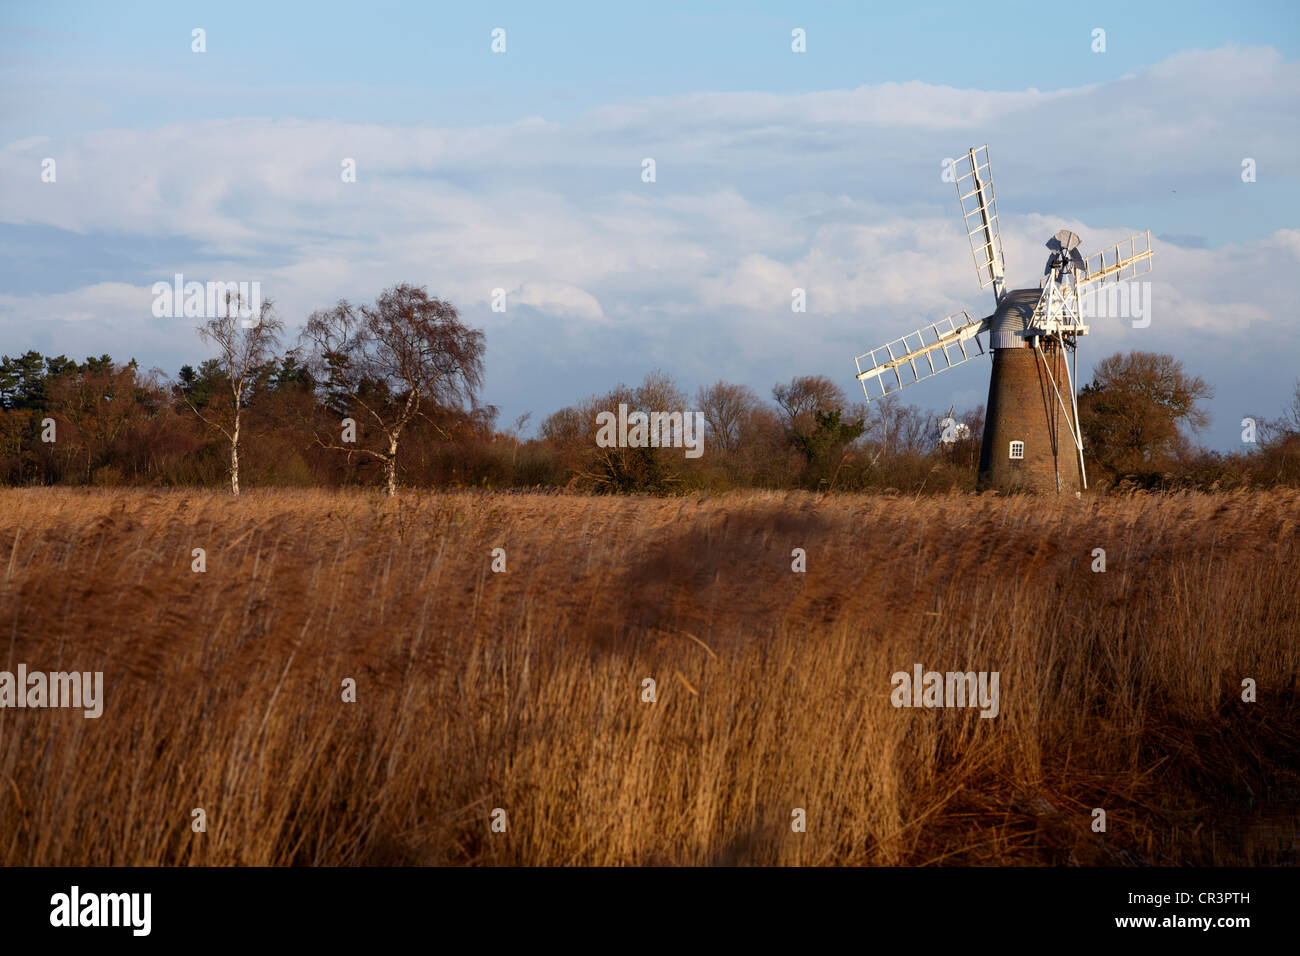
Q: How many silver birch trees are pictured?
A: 2